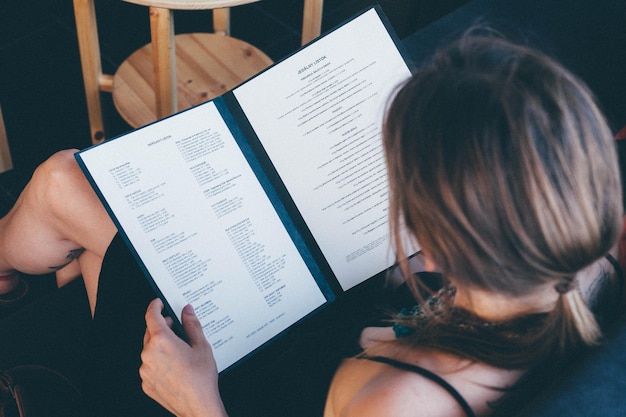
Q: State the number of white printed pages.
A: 2